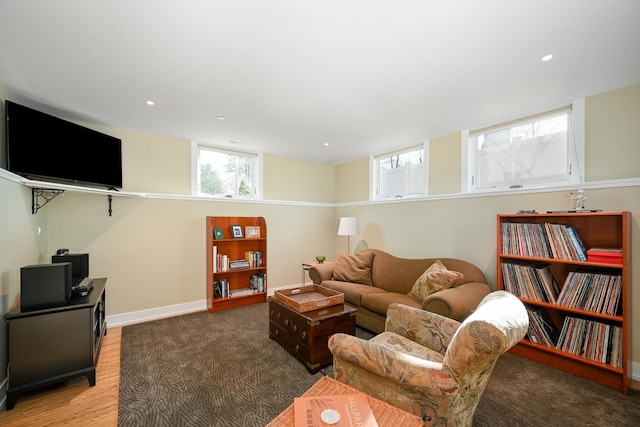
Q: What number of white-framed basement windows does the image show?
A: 3